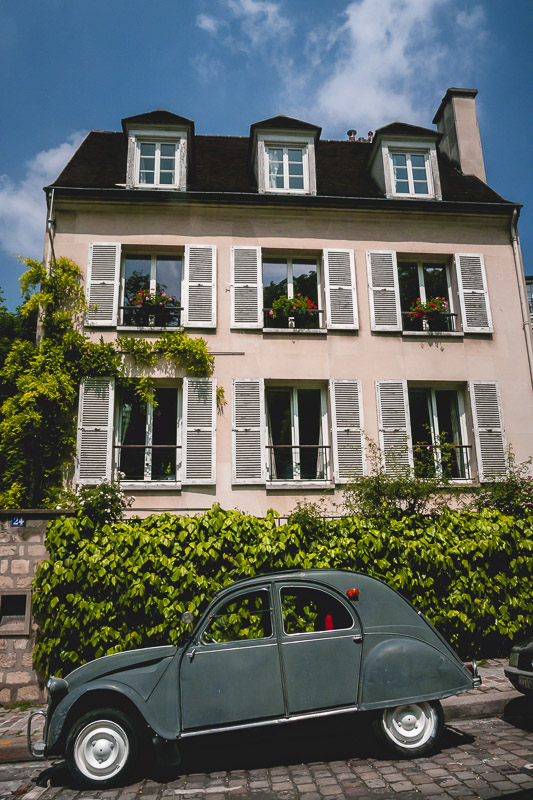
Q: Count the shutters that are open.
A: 12